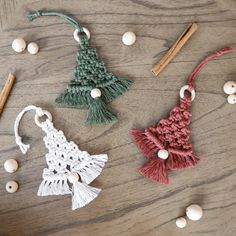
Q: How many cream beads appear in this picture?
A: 12